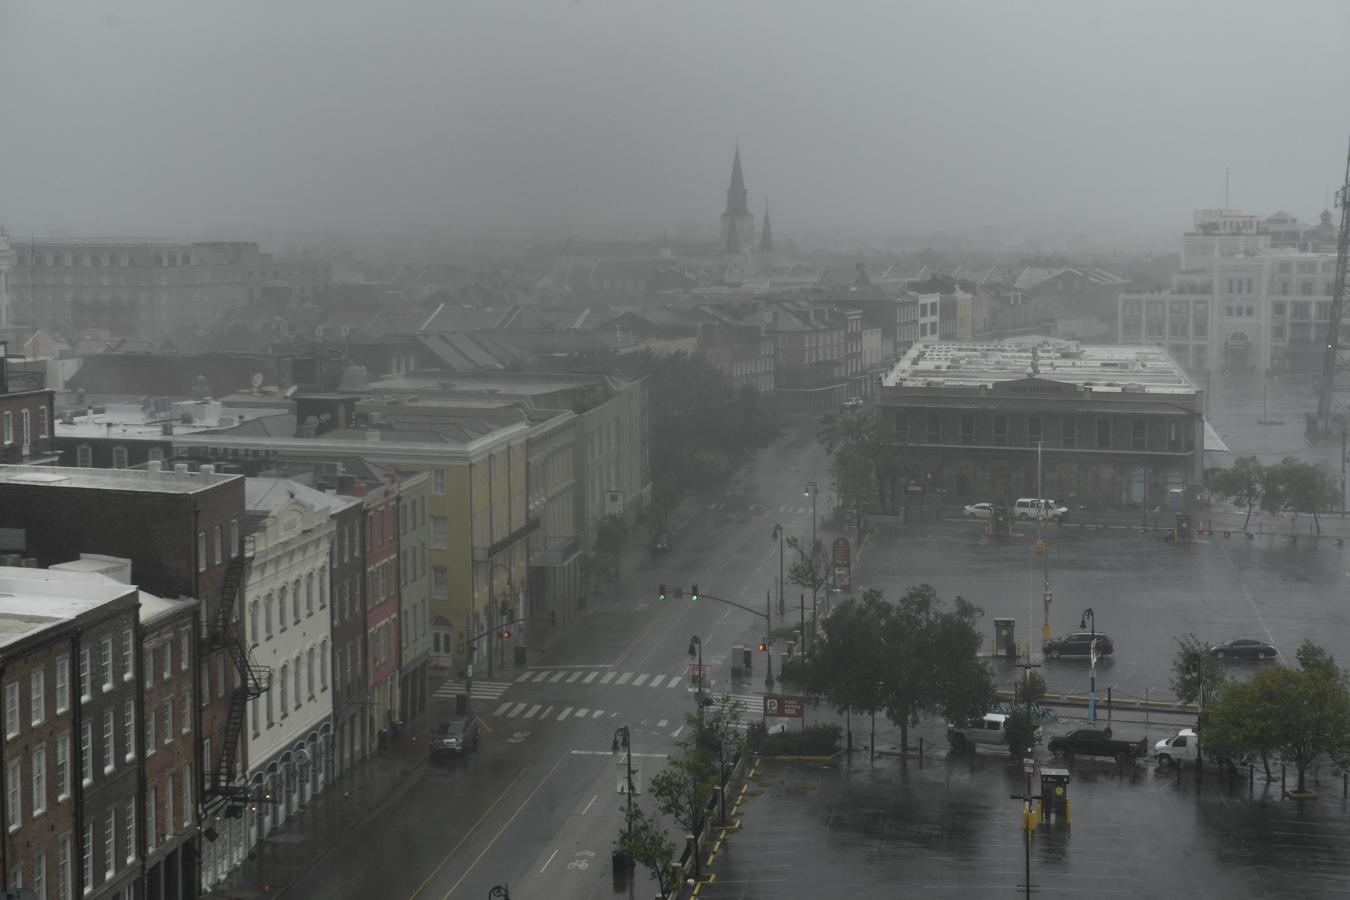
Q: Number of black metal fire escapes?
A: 1